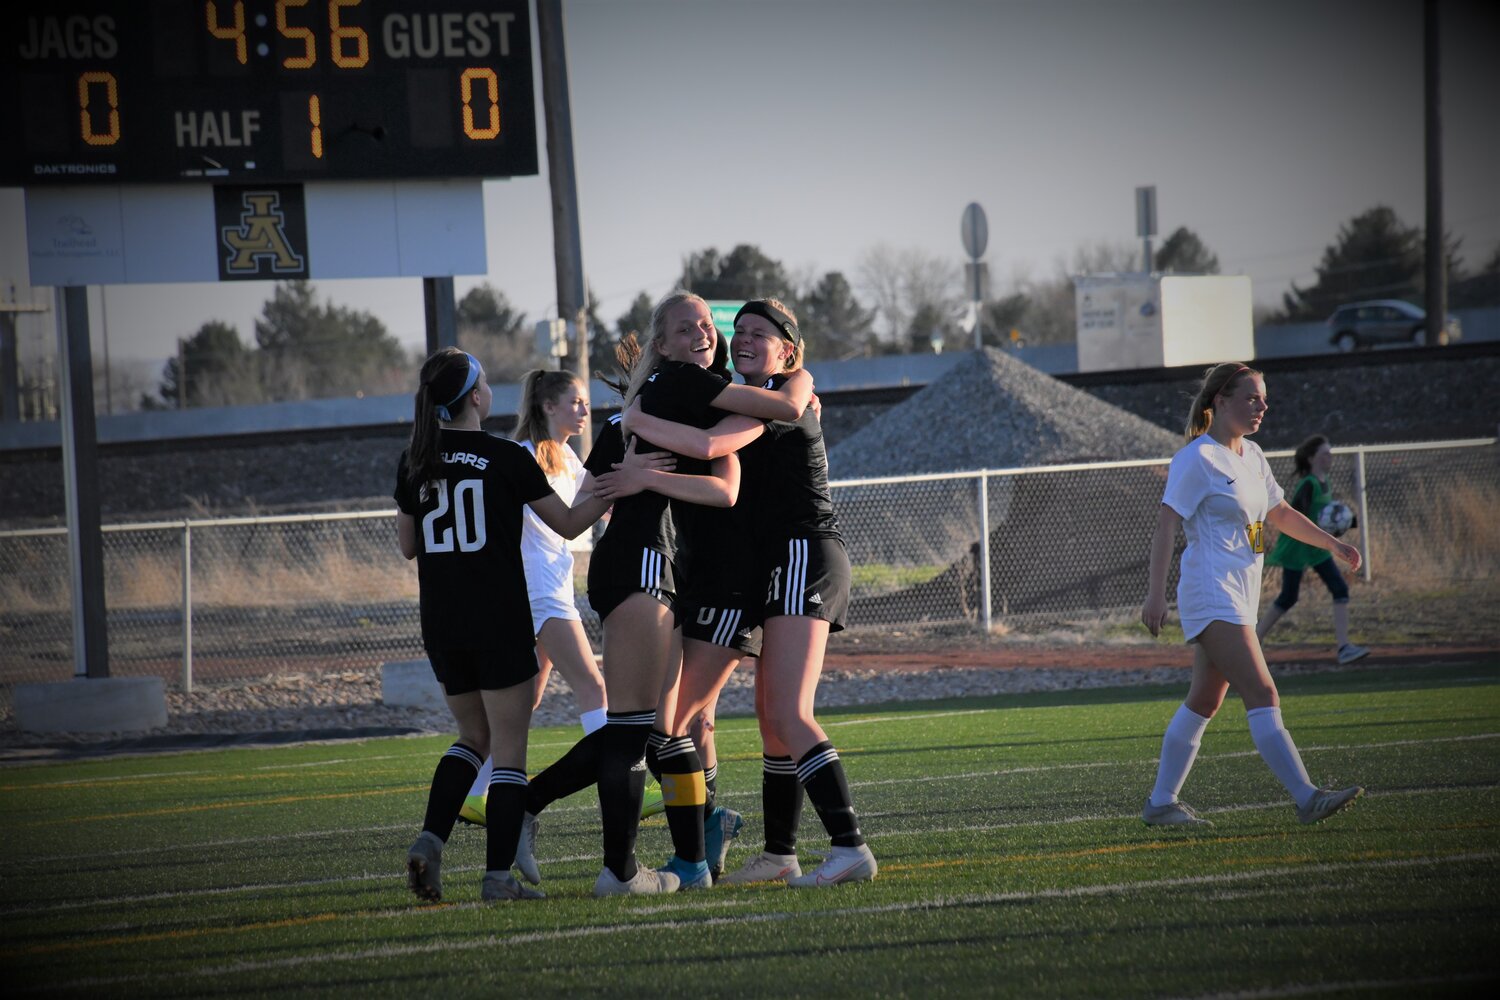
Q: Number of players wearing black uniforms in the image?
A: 4